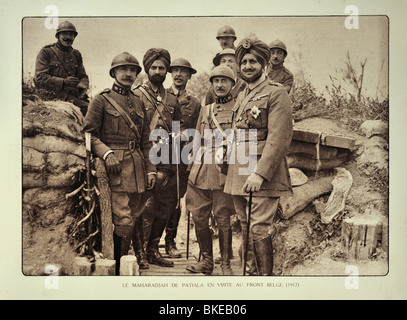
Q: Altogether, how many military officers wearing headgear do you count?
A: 9